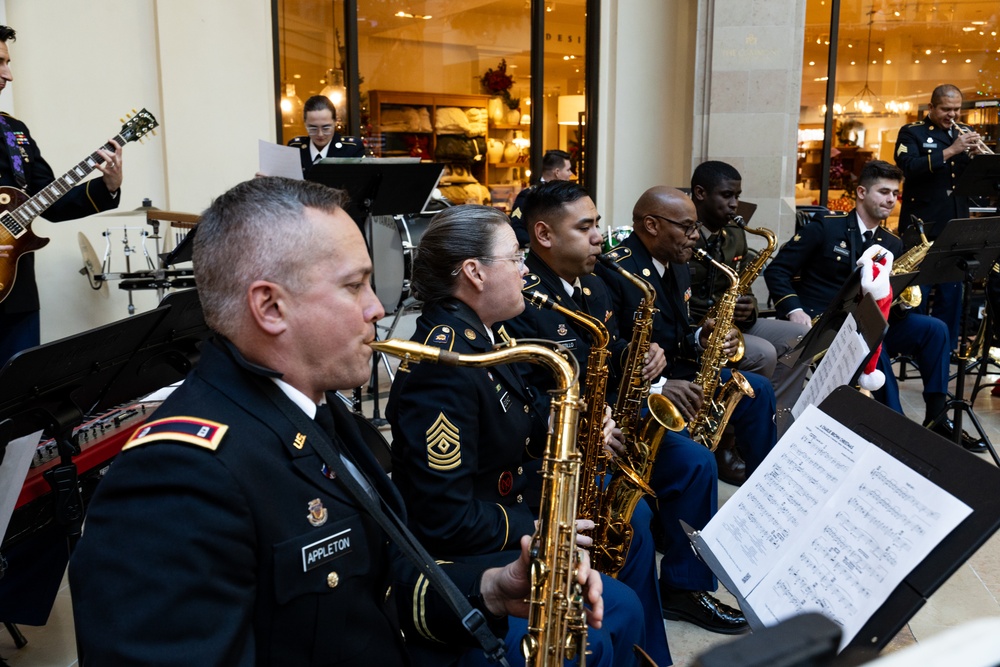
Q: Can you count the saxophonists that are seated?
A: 6